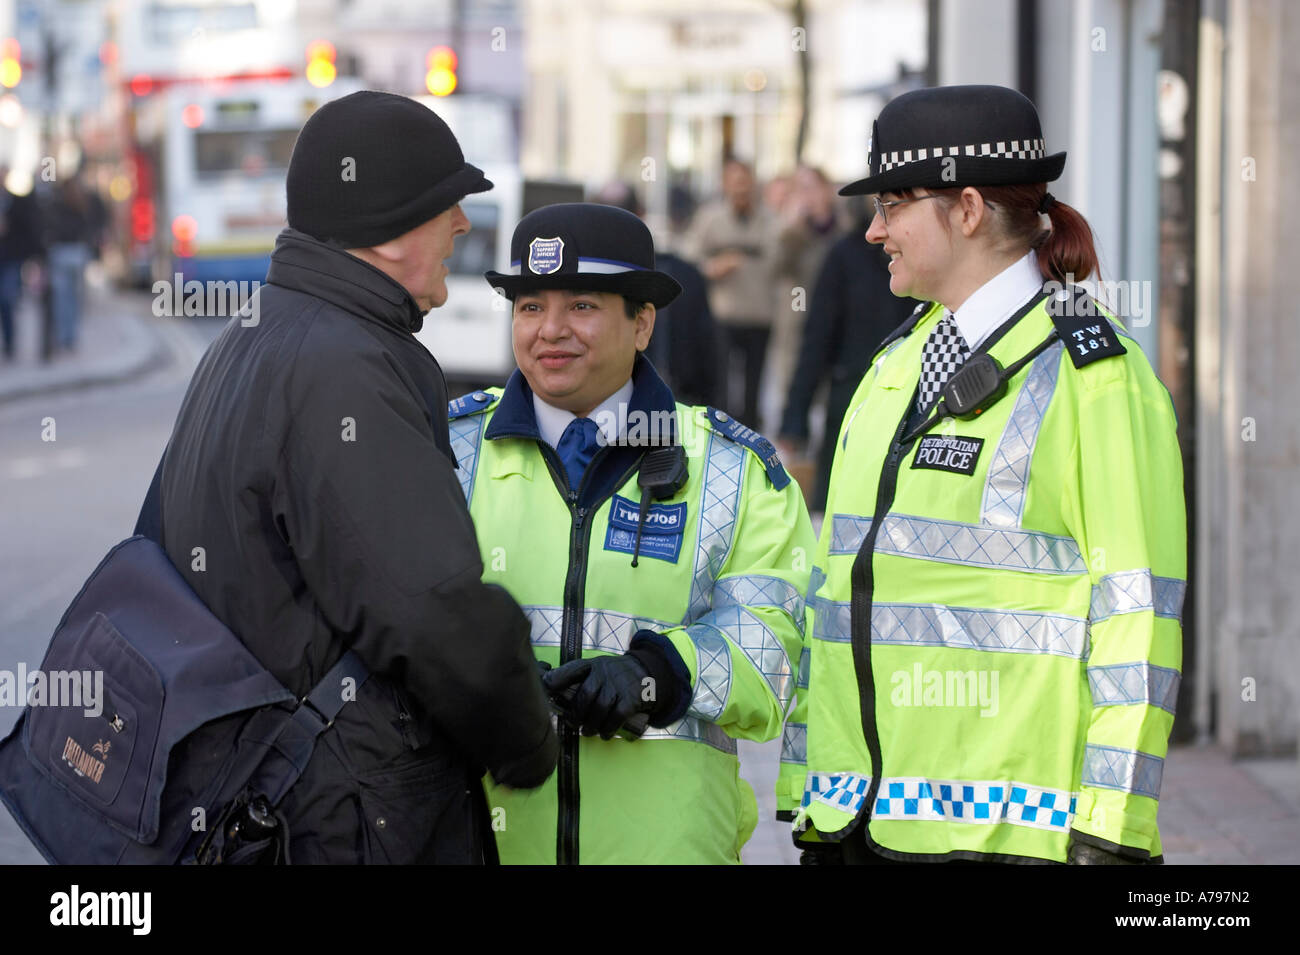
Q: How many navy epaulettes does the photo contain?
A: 2